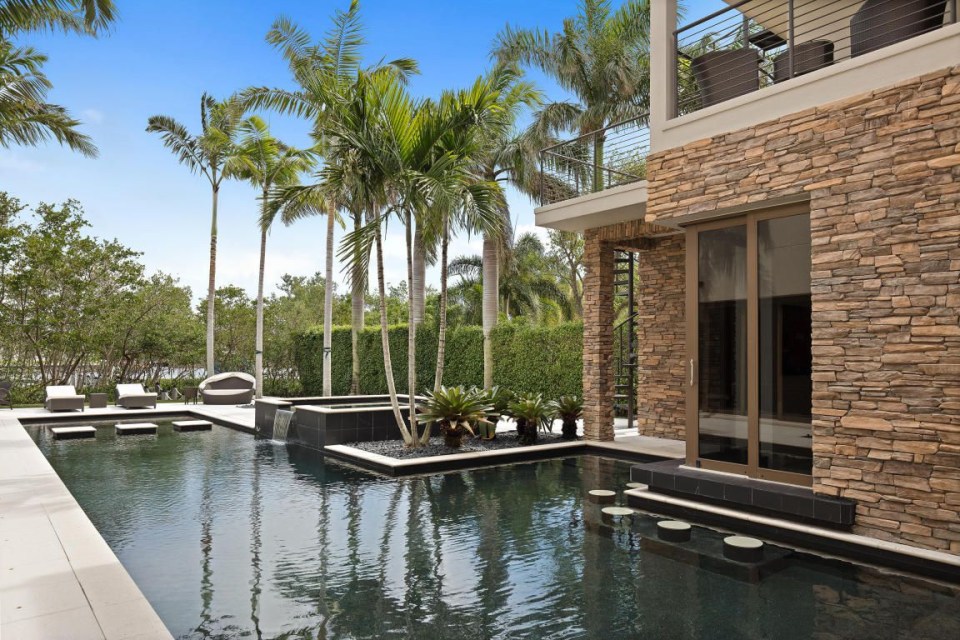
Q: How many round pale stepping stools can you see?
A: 5